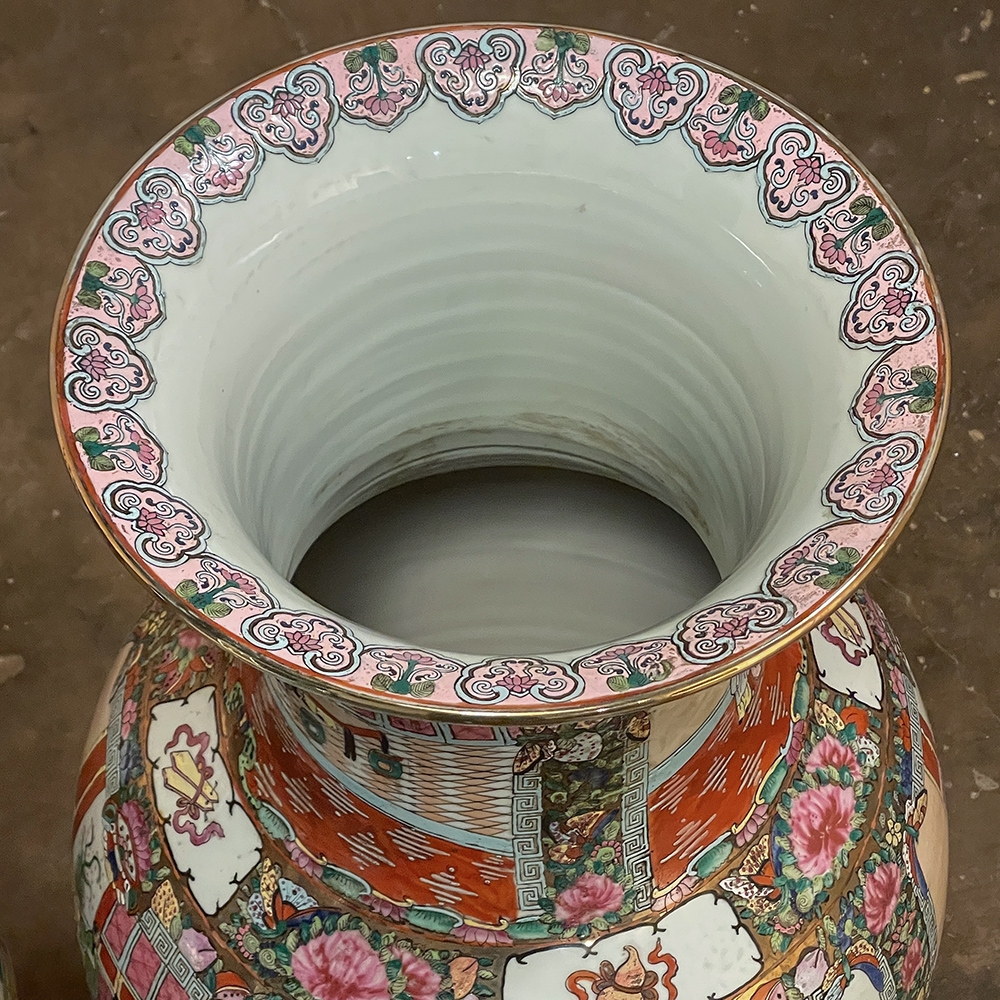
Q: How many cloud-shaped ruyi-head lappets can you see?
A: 12